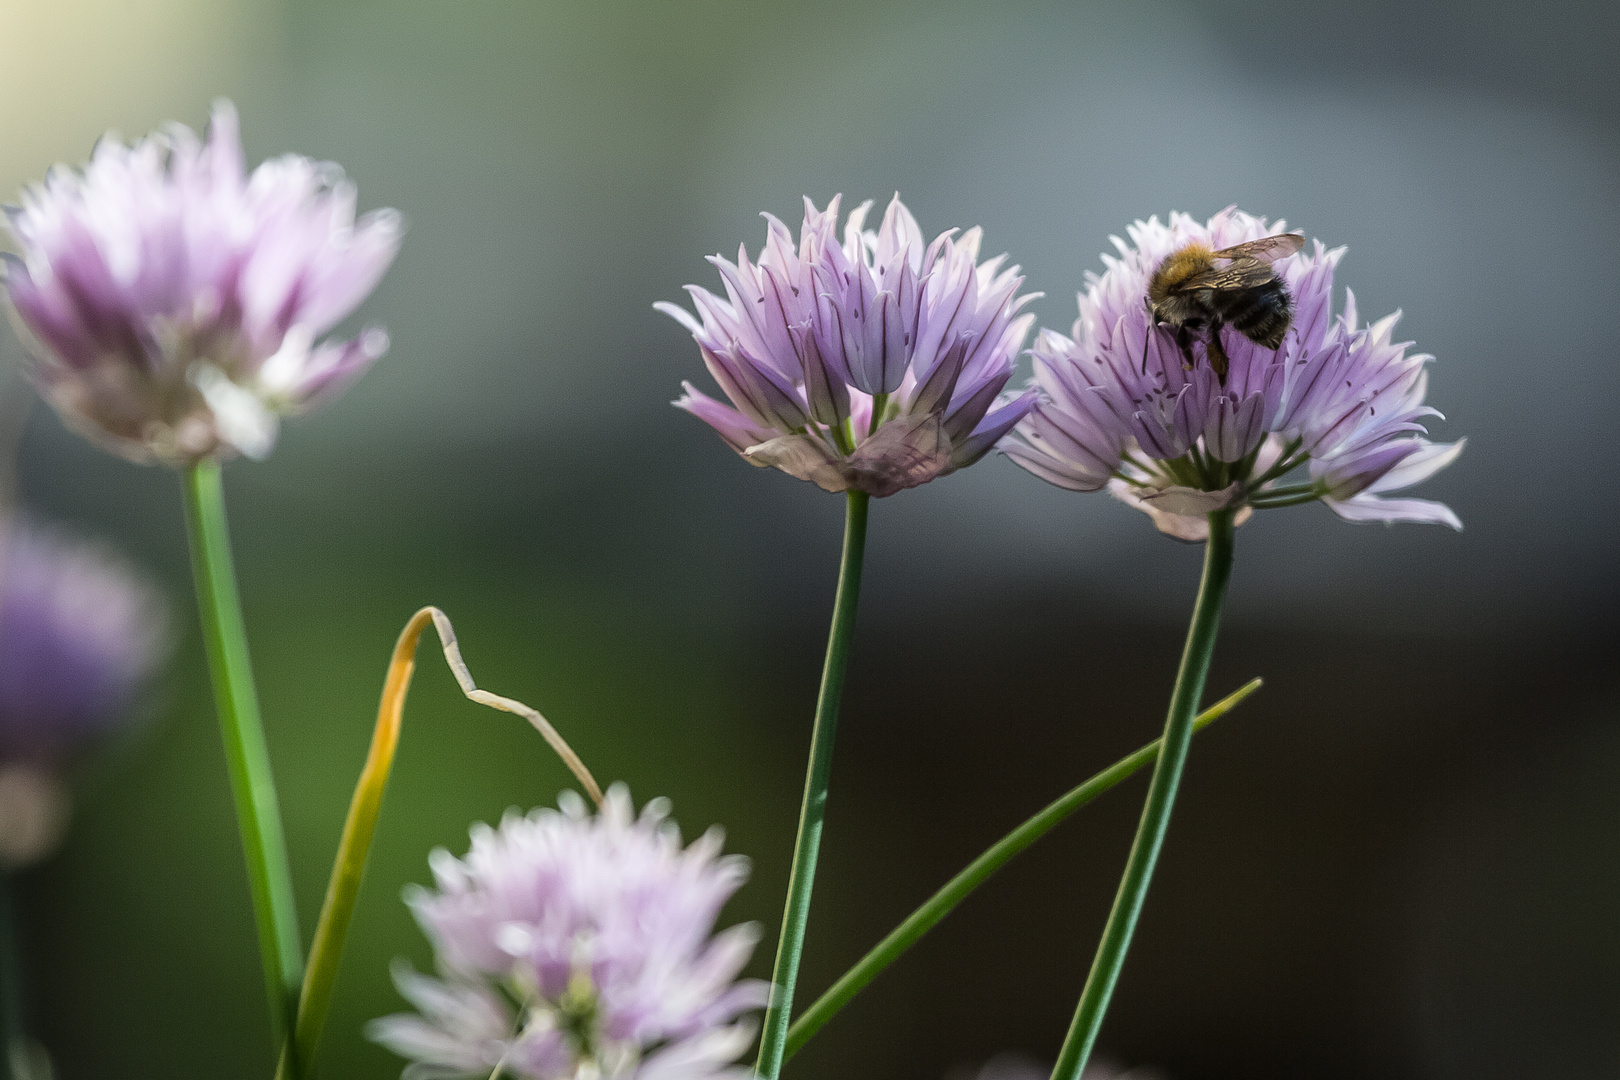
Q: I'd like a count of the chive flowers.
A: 5